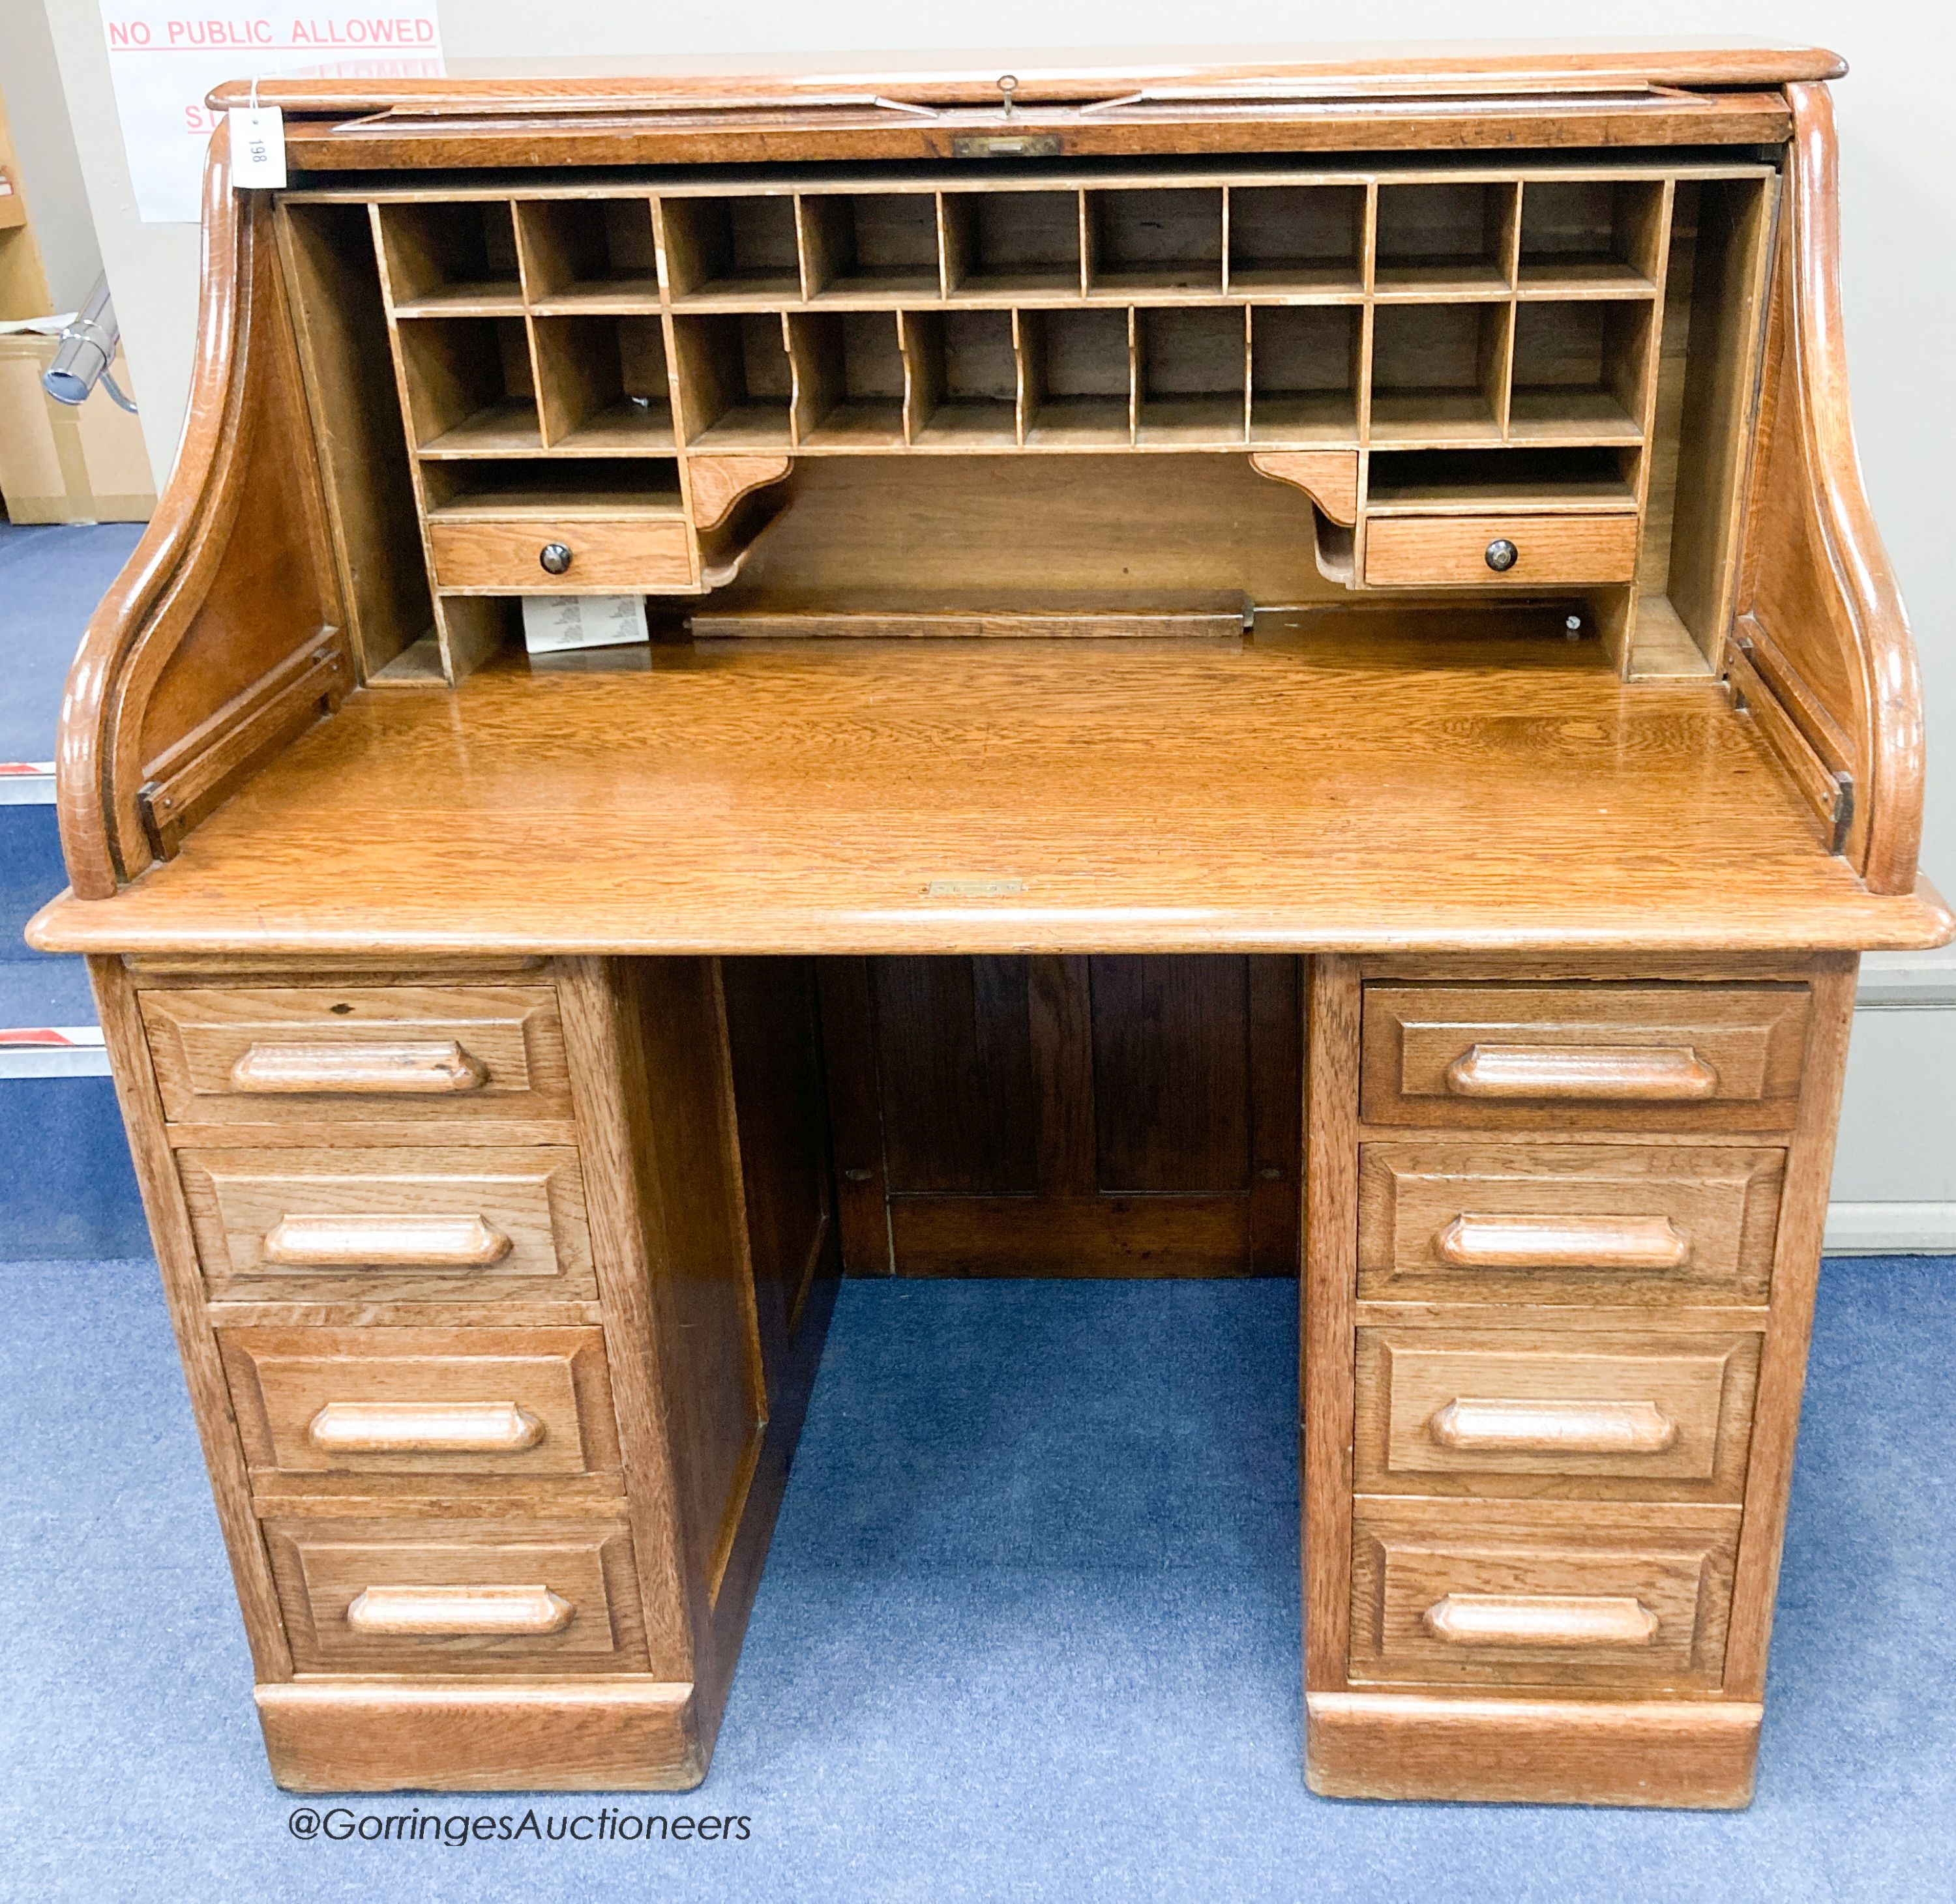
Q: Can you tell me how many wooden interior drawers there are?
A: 2